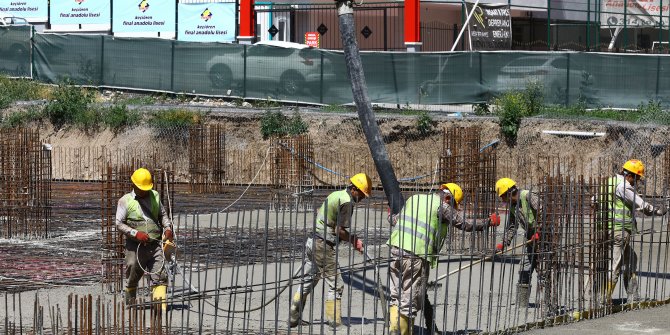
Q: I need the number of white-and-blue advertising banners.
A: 4